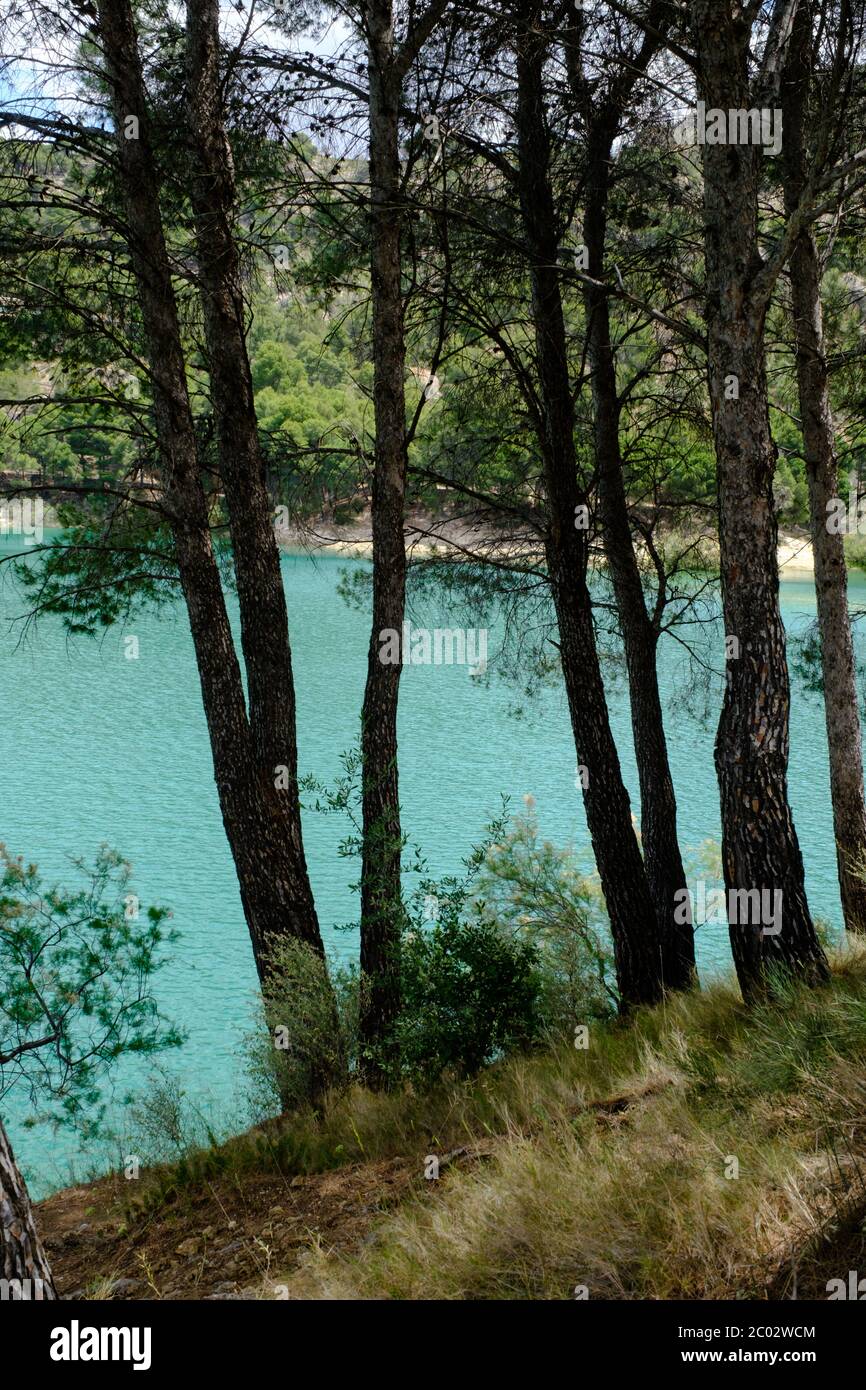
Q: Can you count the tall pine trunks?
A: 7